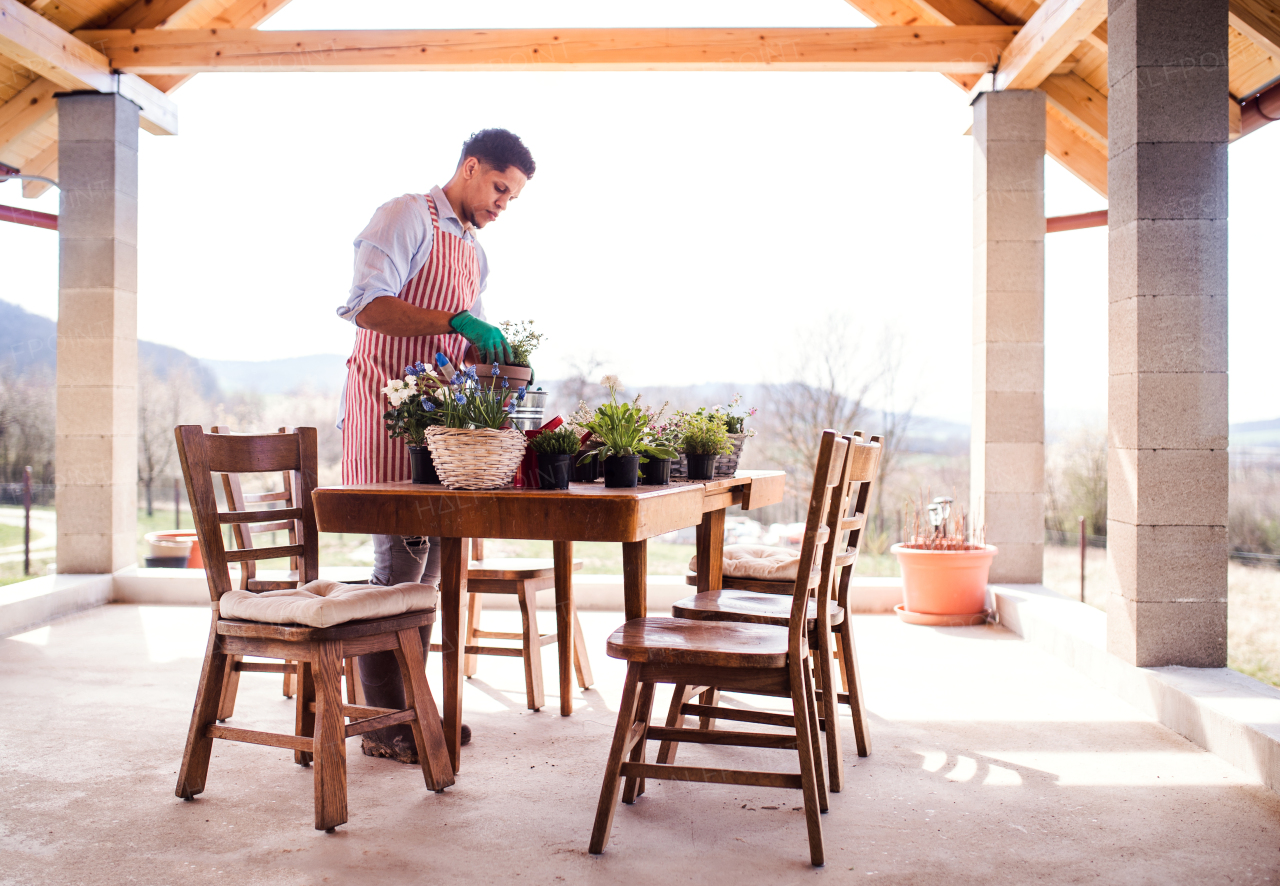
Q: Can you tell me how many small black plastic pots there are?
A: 6